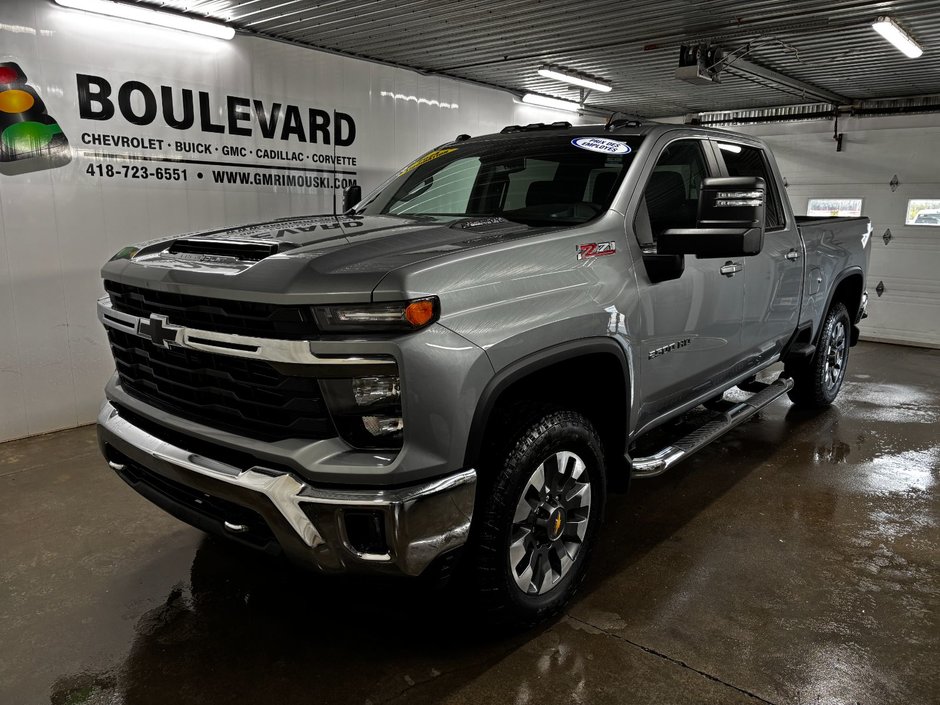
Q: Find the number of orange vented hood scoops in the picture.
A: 0